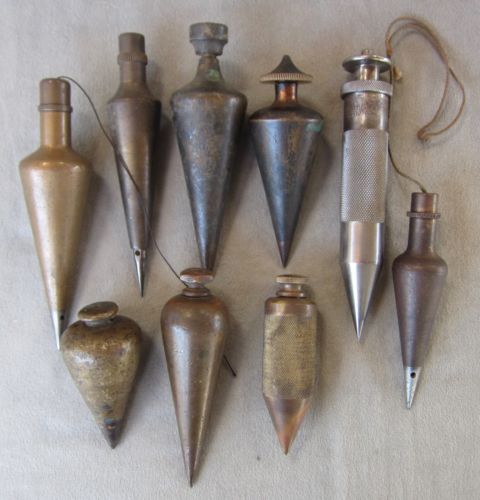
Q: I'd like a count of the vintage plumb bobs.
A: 9